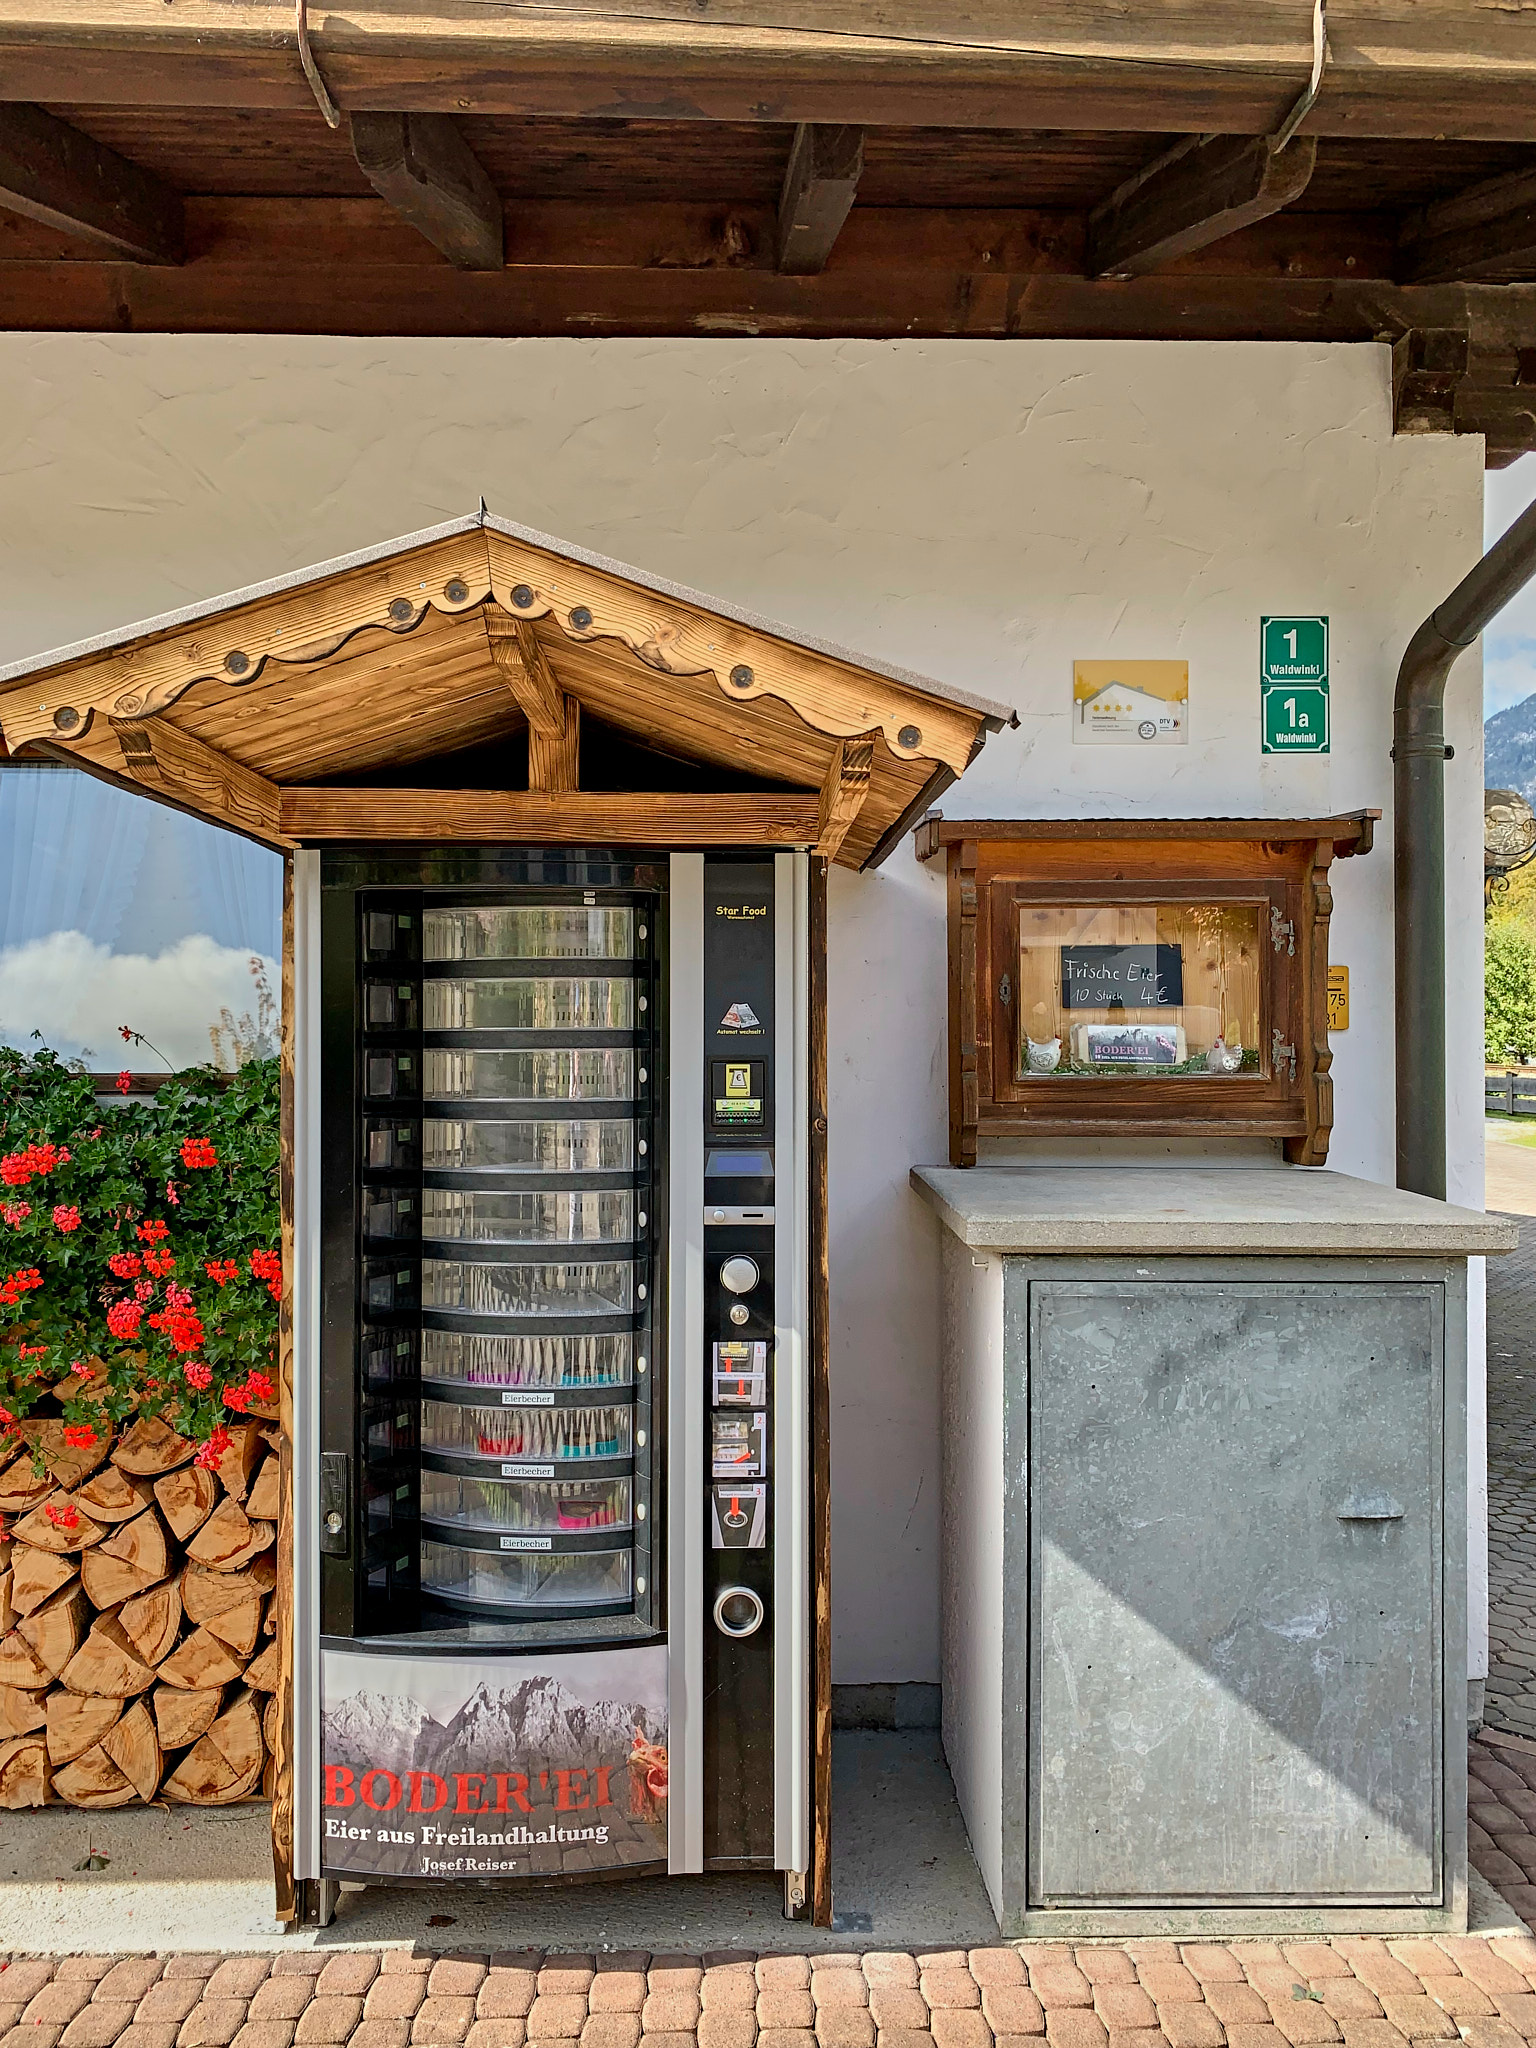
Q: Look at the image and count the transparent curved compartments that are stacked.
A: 10